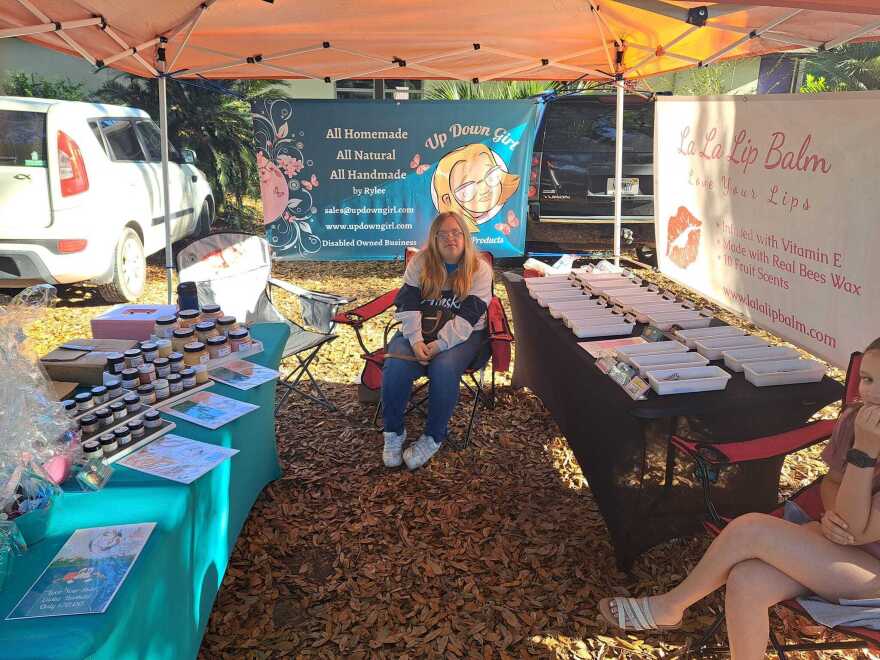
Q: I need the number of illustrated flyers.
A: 4